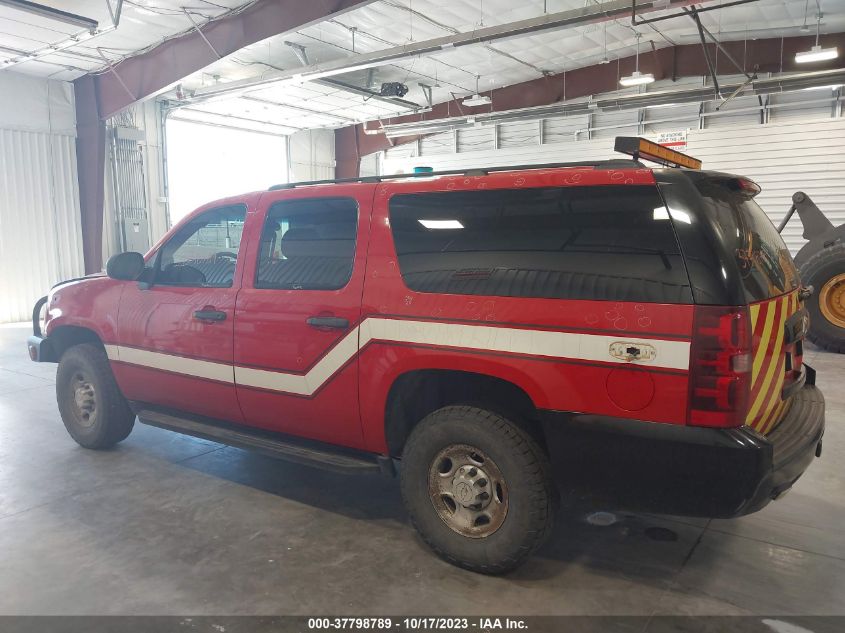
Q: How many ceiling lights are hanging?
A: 3